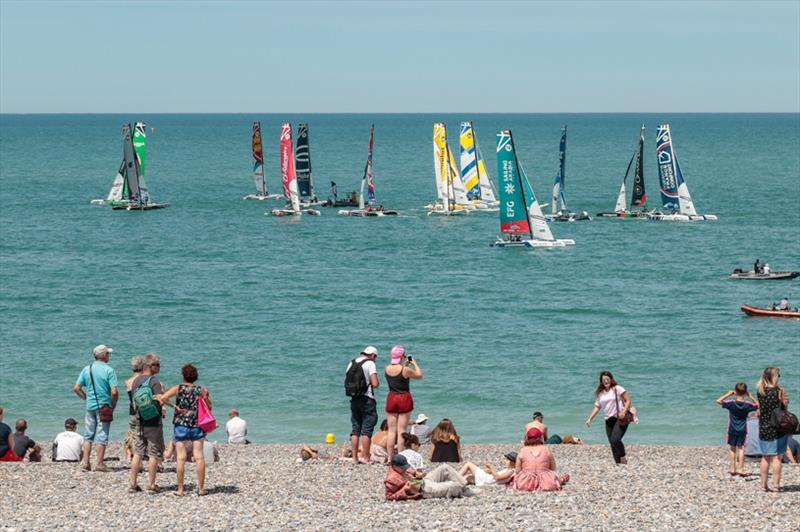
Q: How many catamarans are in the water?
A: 12